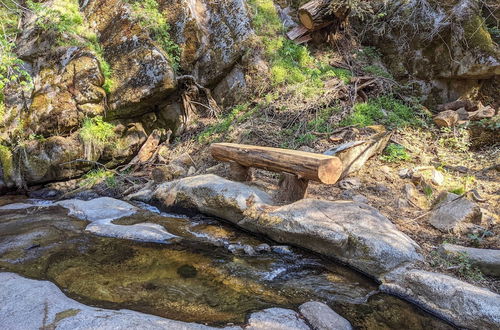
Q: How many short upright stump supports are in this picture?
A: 2